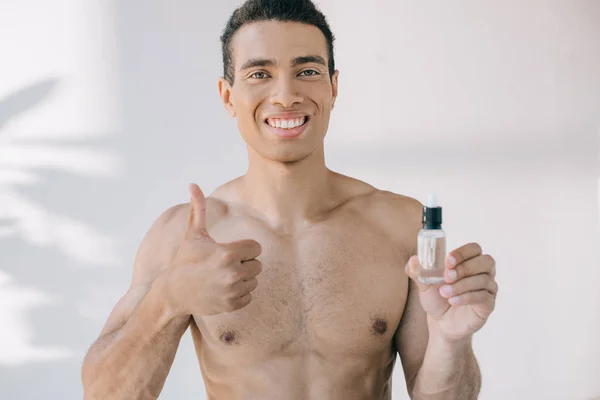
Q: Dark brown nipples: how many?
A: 2